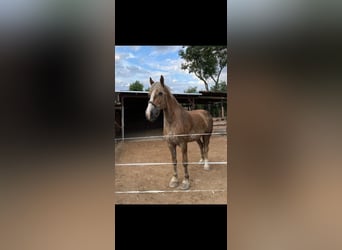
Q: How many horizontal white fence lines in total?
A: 3